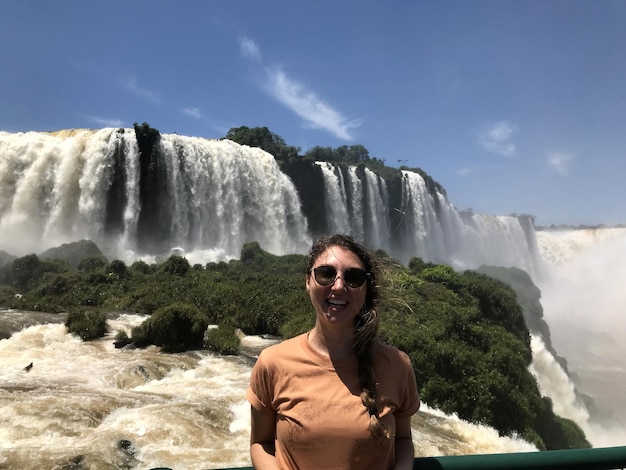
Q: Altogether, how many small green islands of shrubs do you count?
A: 3